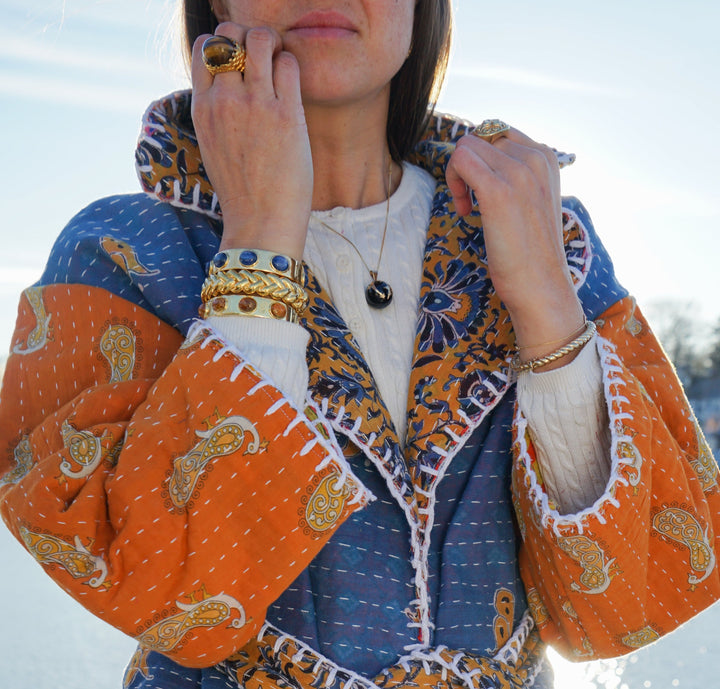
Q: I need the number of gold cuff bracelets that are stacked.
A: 3